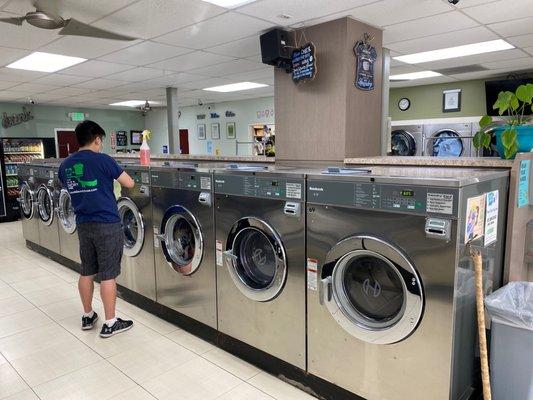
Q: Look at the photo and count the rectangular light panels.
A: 6